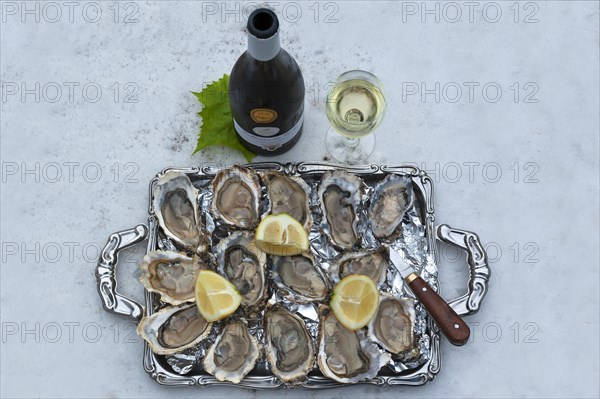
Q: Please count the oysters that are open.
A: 14